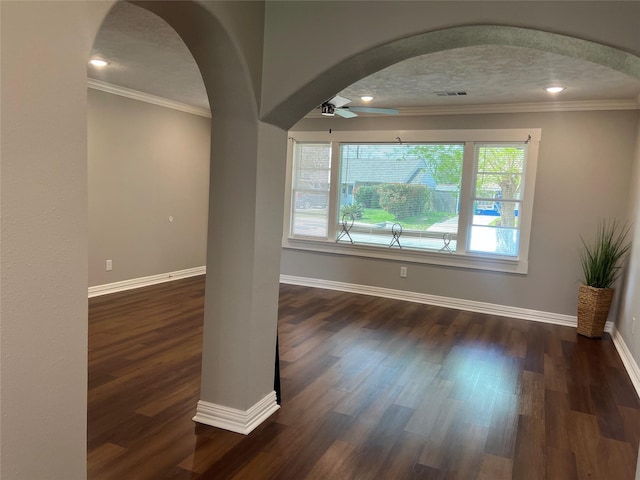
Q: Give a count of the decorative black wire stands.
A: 3